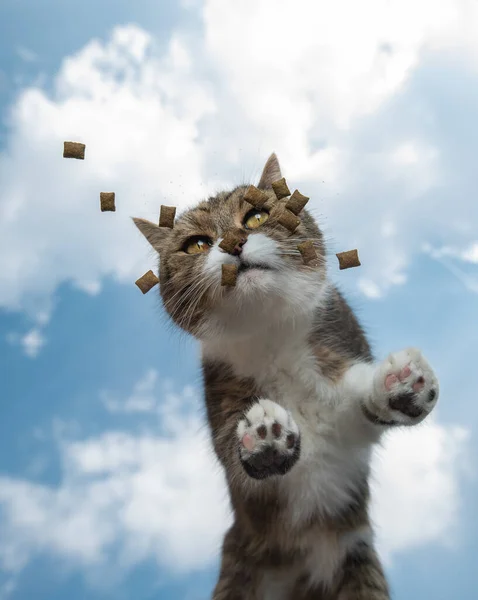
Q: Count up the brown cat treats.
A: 12